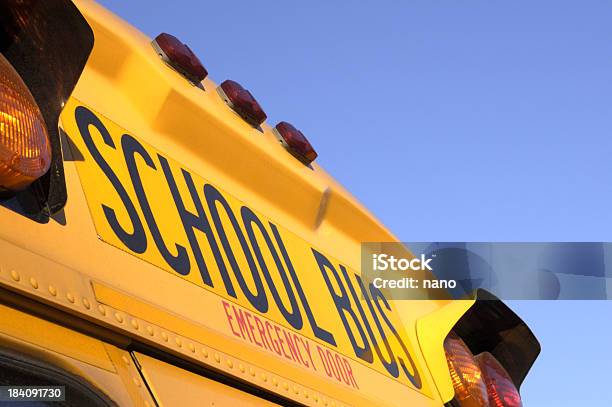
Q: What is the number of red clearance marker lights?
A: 3